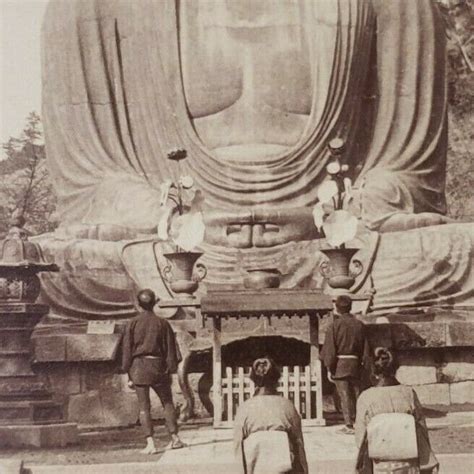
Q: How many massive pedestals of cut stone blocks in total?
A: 1